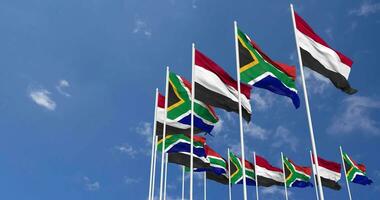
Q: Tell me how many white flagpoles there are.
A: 14